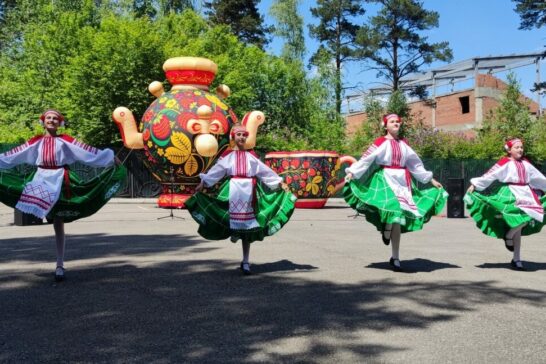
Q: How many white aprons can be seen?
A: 4